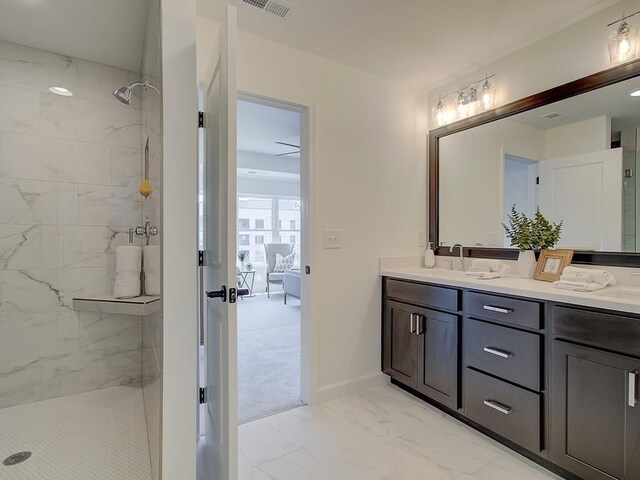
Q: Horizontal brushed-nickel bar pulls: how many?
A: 3